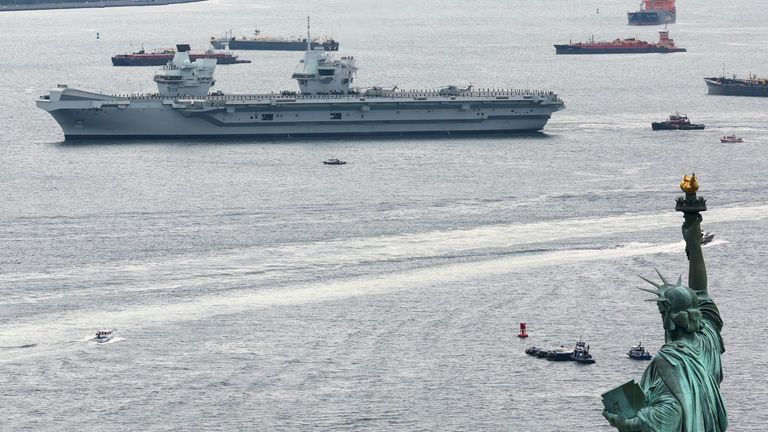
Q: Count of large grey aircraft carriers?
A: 1